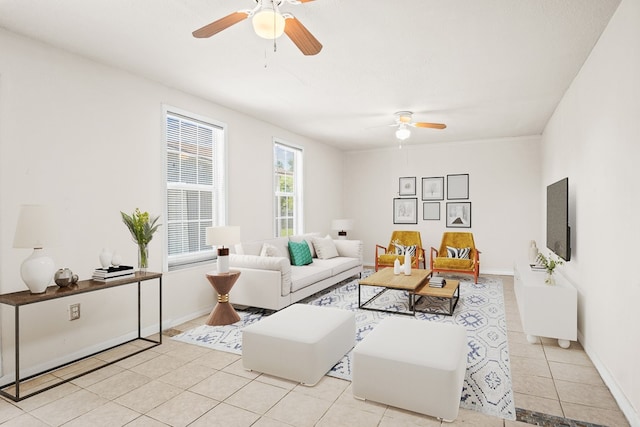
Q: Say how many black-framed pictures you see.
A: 6